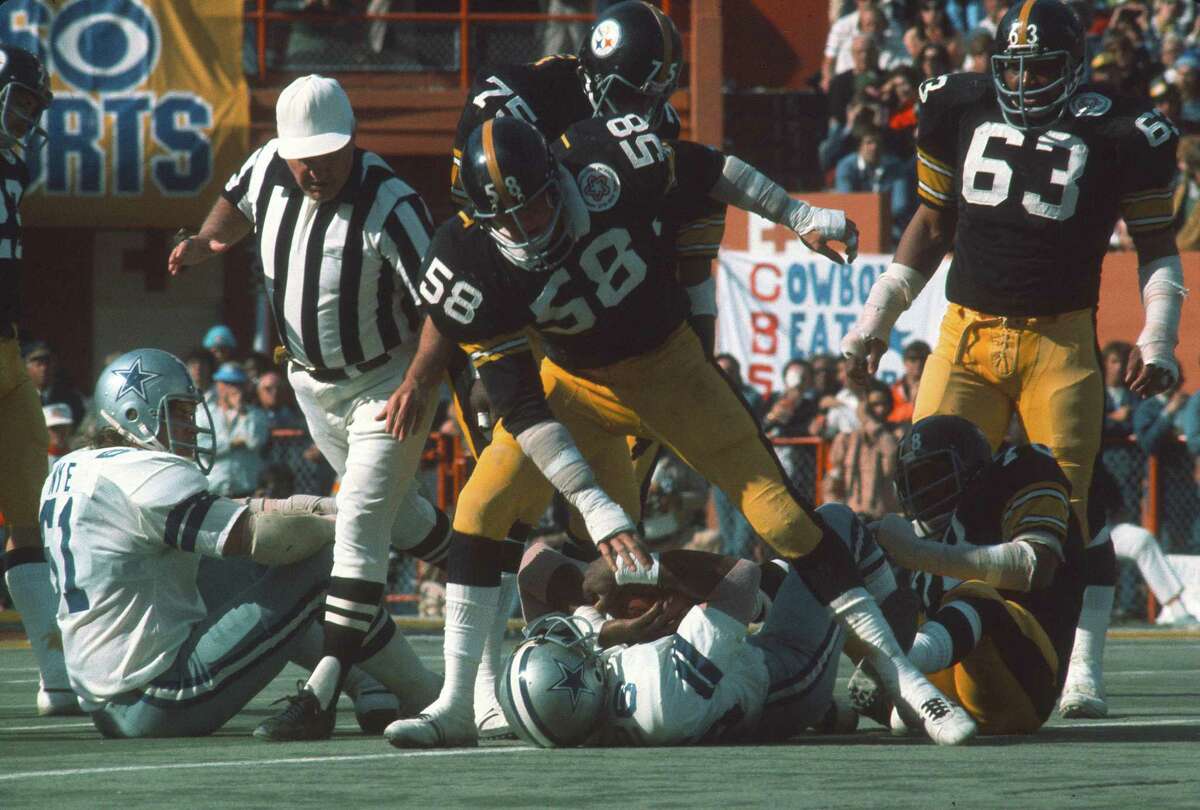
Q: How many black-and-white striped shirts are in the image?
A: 1